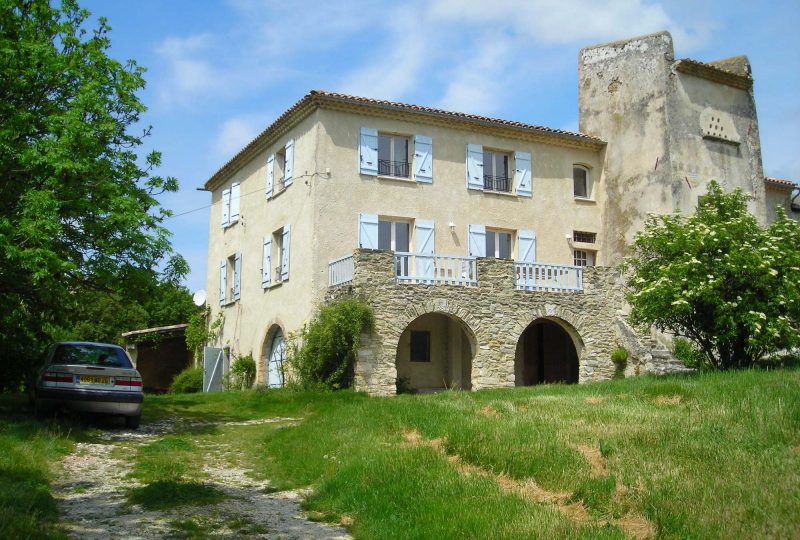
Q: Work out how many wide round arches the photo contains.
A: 2